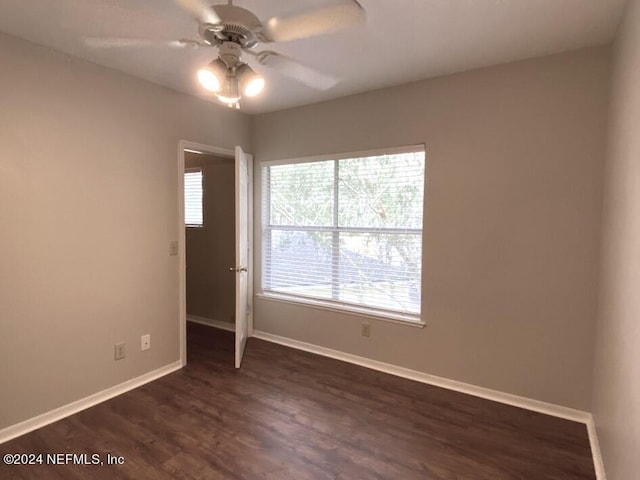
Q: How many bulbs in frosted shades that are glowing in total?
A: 3